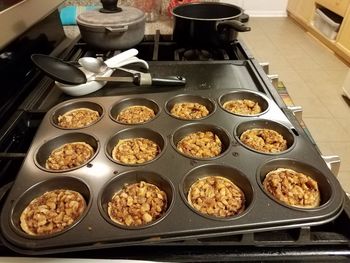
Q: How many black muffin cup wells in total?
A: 12